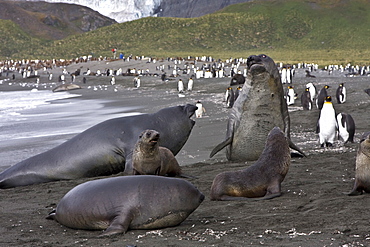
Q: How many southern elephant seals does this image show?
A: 3